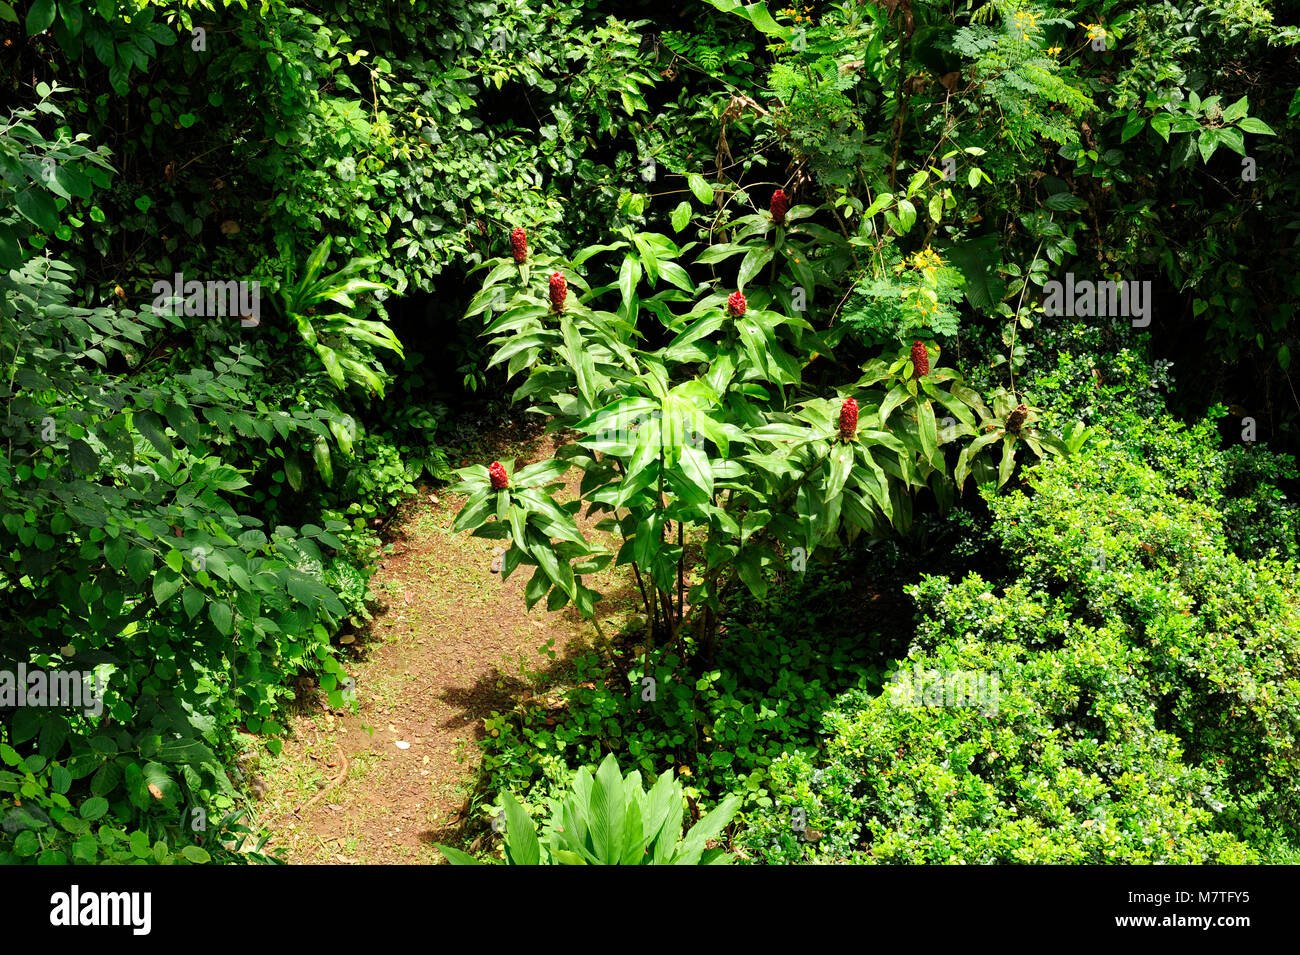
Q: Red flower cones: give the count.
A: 7